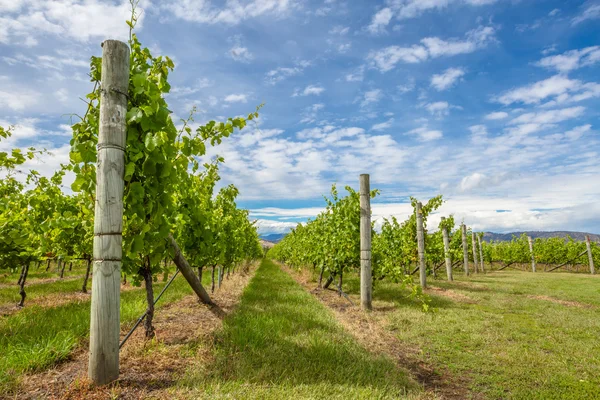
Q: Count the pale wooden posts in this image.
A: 9